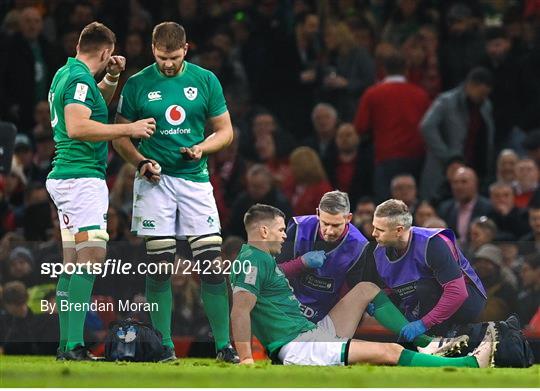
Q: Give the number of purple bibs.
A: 2